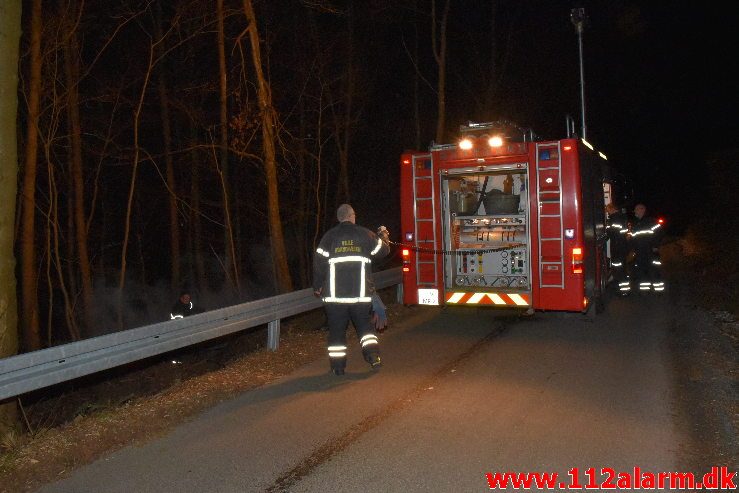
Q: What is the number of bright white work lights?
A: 2